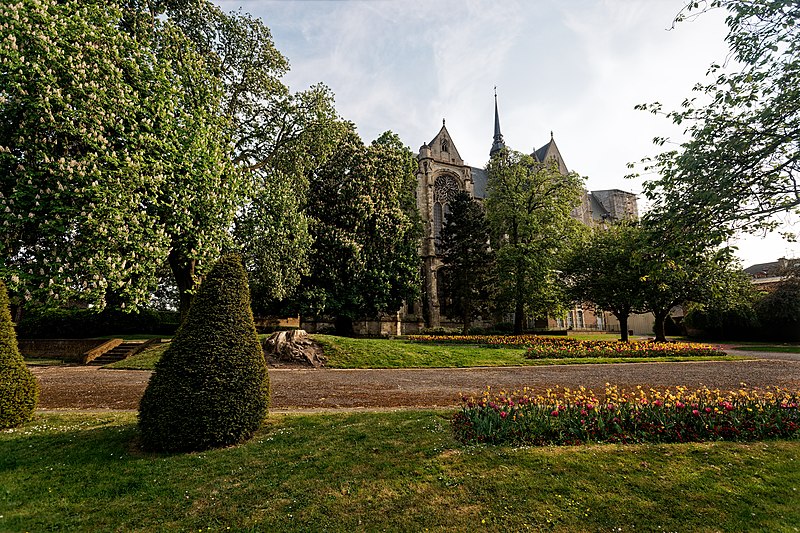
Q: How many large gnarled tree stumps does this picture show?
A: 1